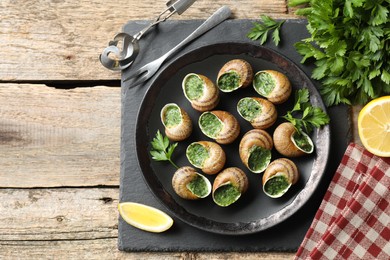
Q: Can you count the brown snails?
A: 12